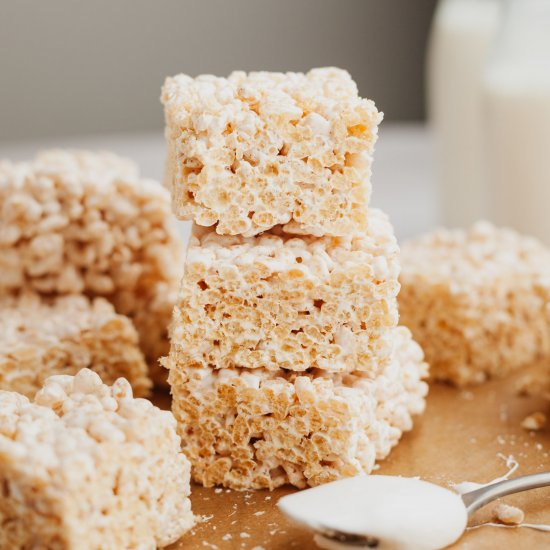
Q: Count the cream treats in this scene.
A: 7